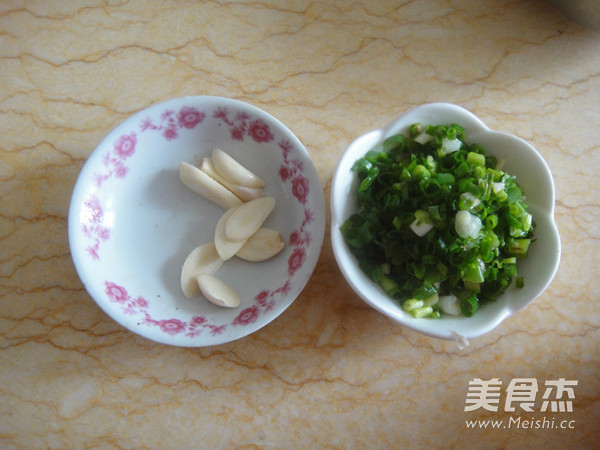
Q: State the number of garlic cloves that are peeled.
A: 7